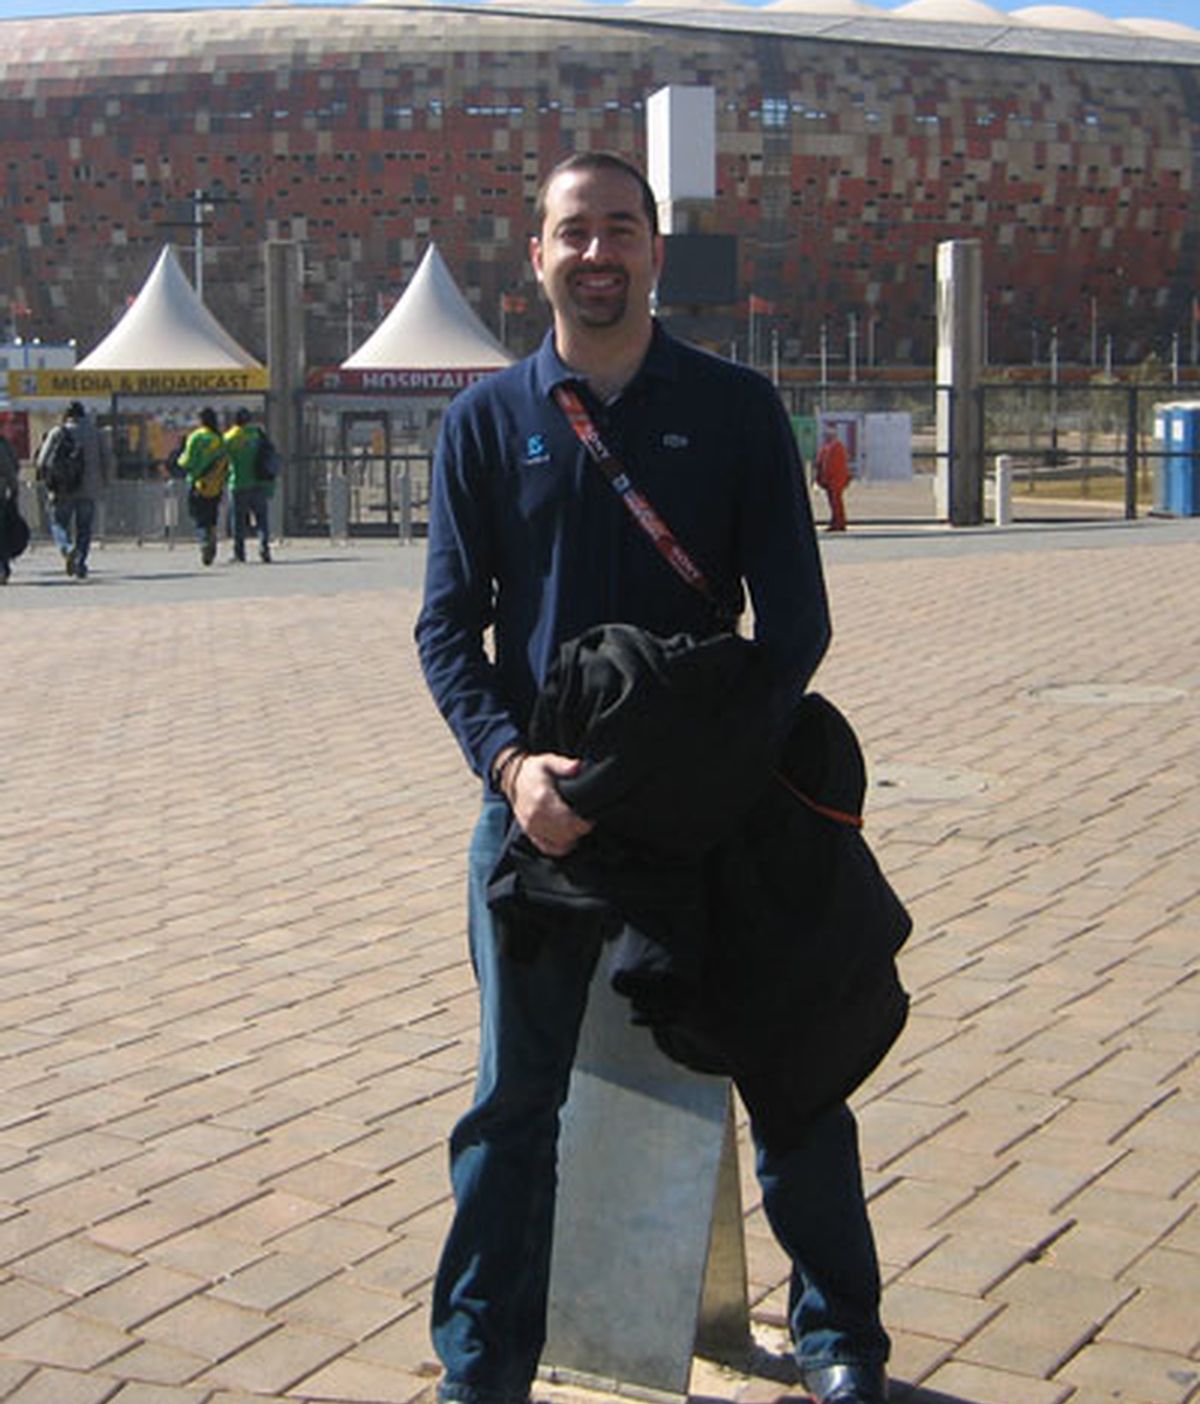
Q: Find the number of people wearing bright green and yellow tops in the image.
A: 2